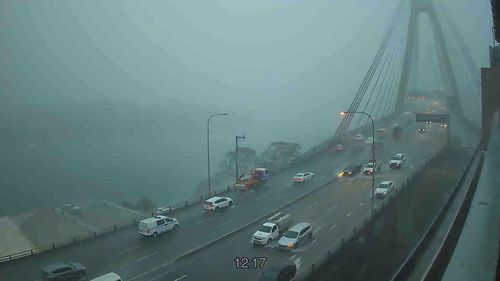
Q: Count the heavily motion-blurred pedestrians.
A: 0